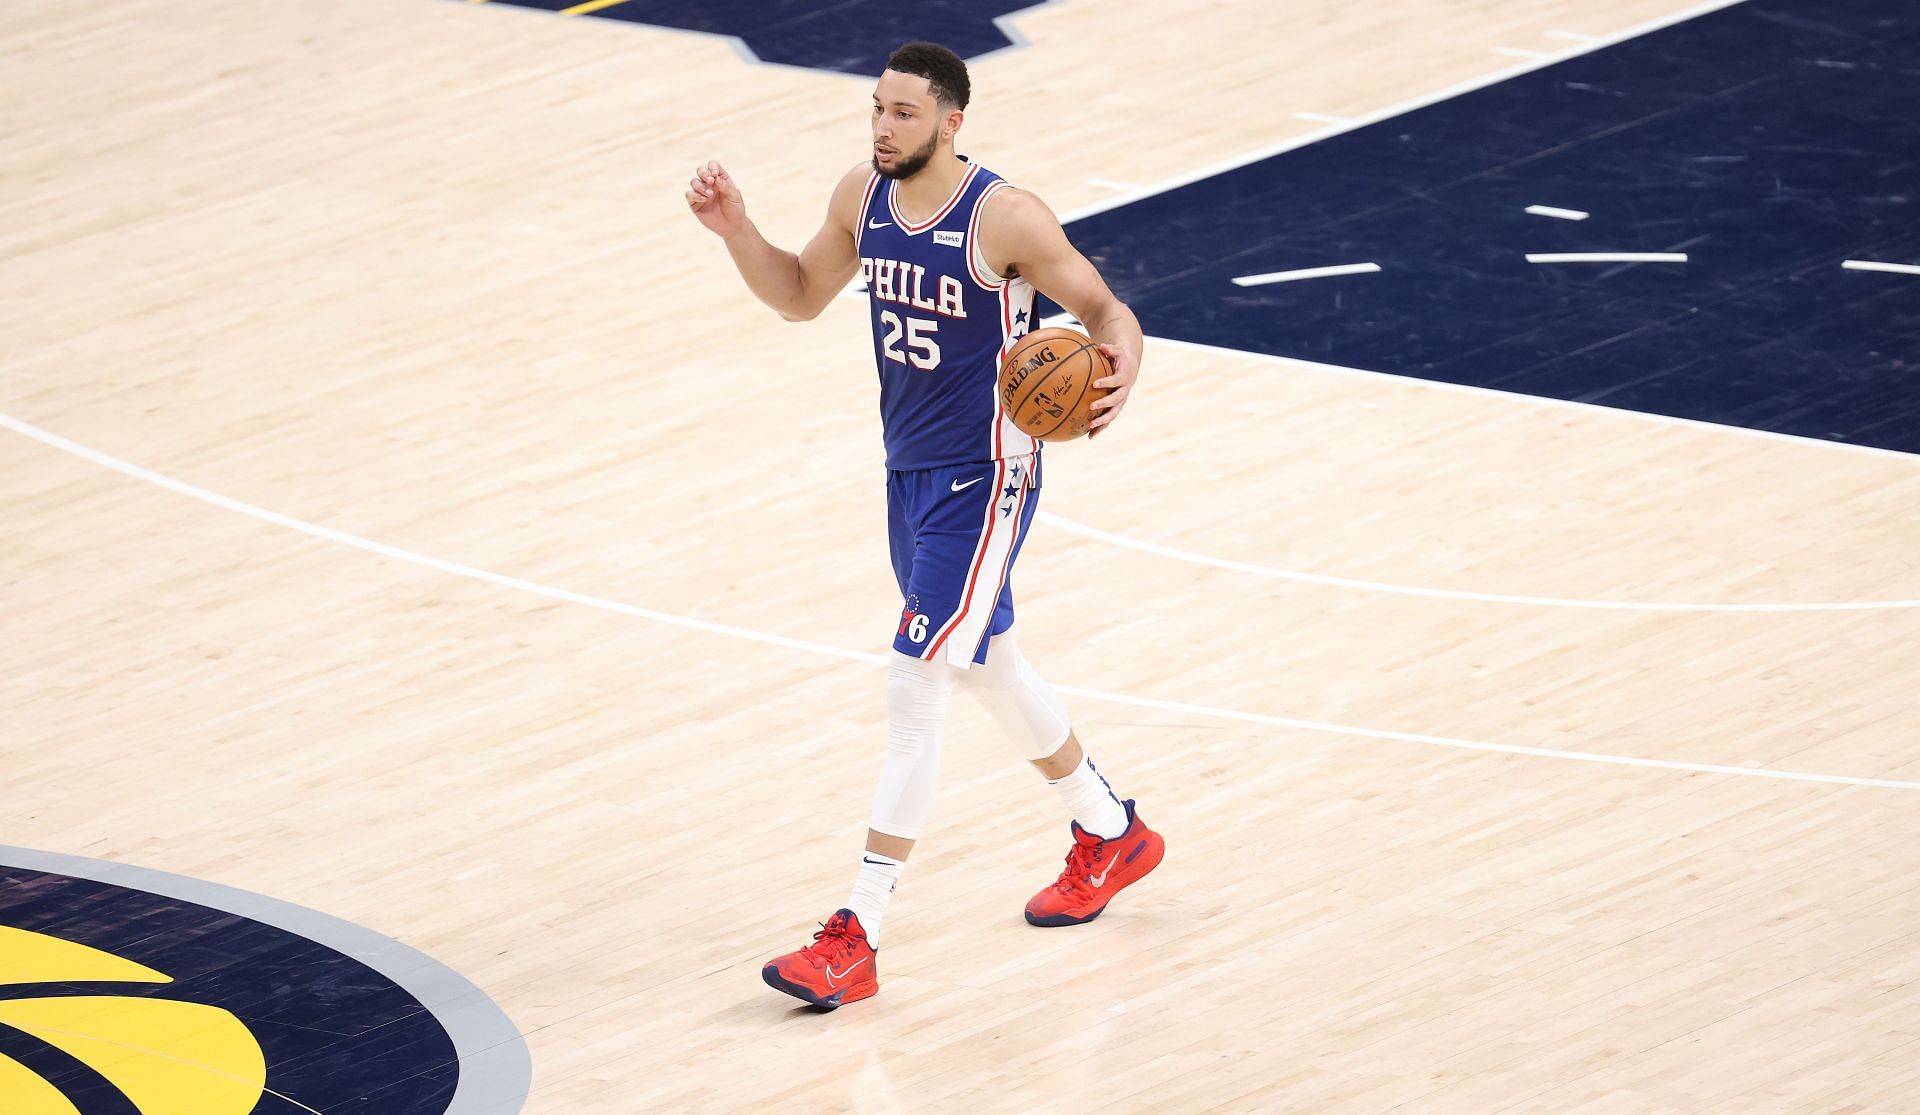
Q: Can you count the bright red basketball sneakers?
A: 2